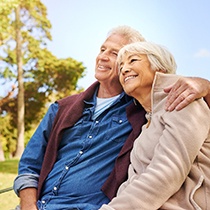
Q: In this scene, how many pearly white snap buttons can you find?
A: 7